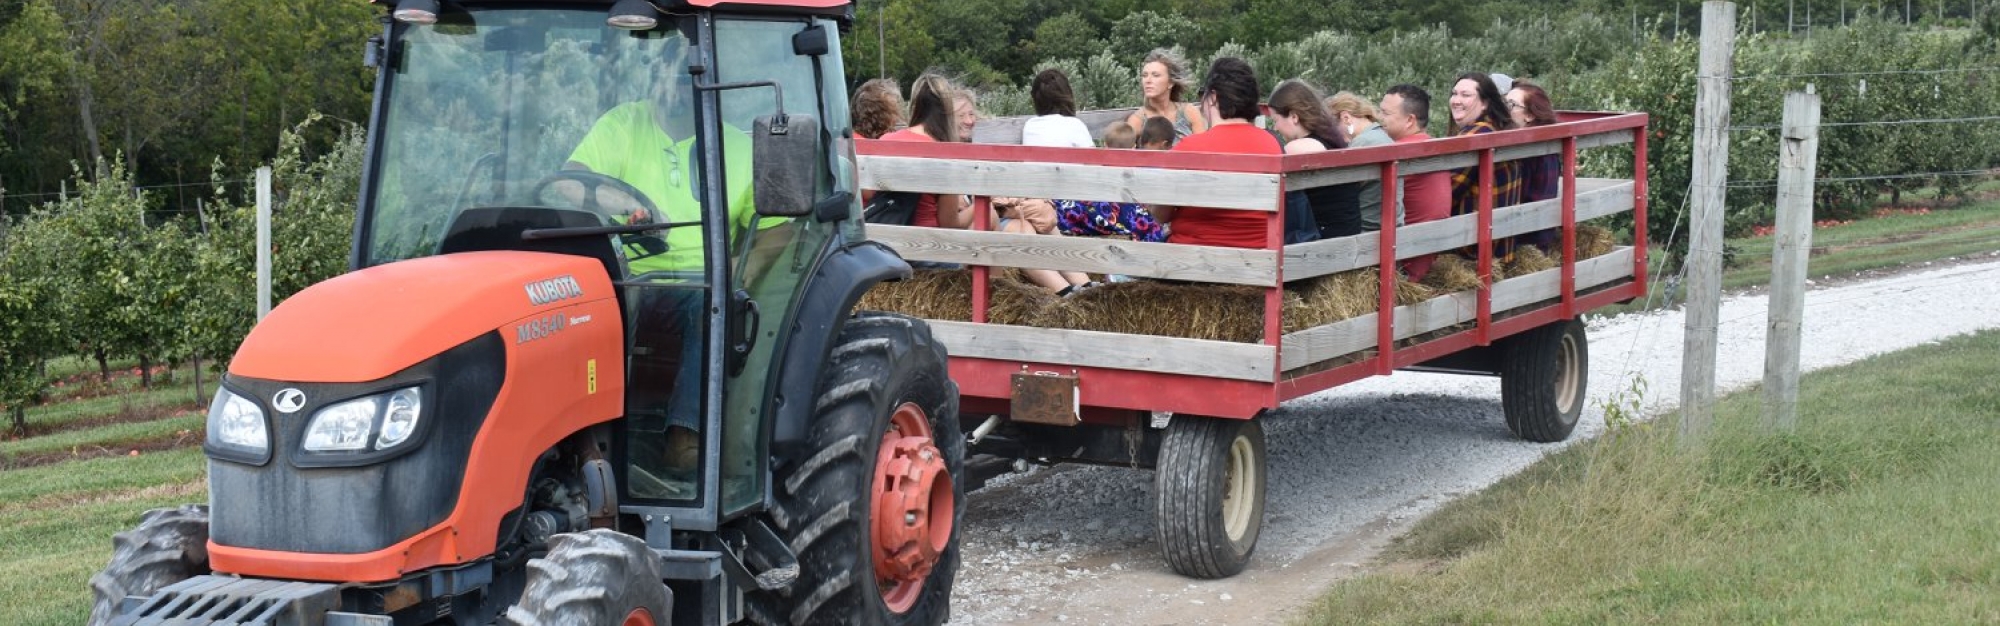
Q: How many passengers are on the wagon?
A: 14